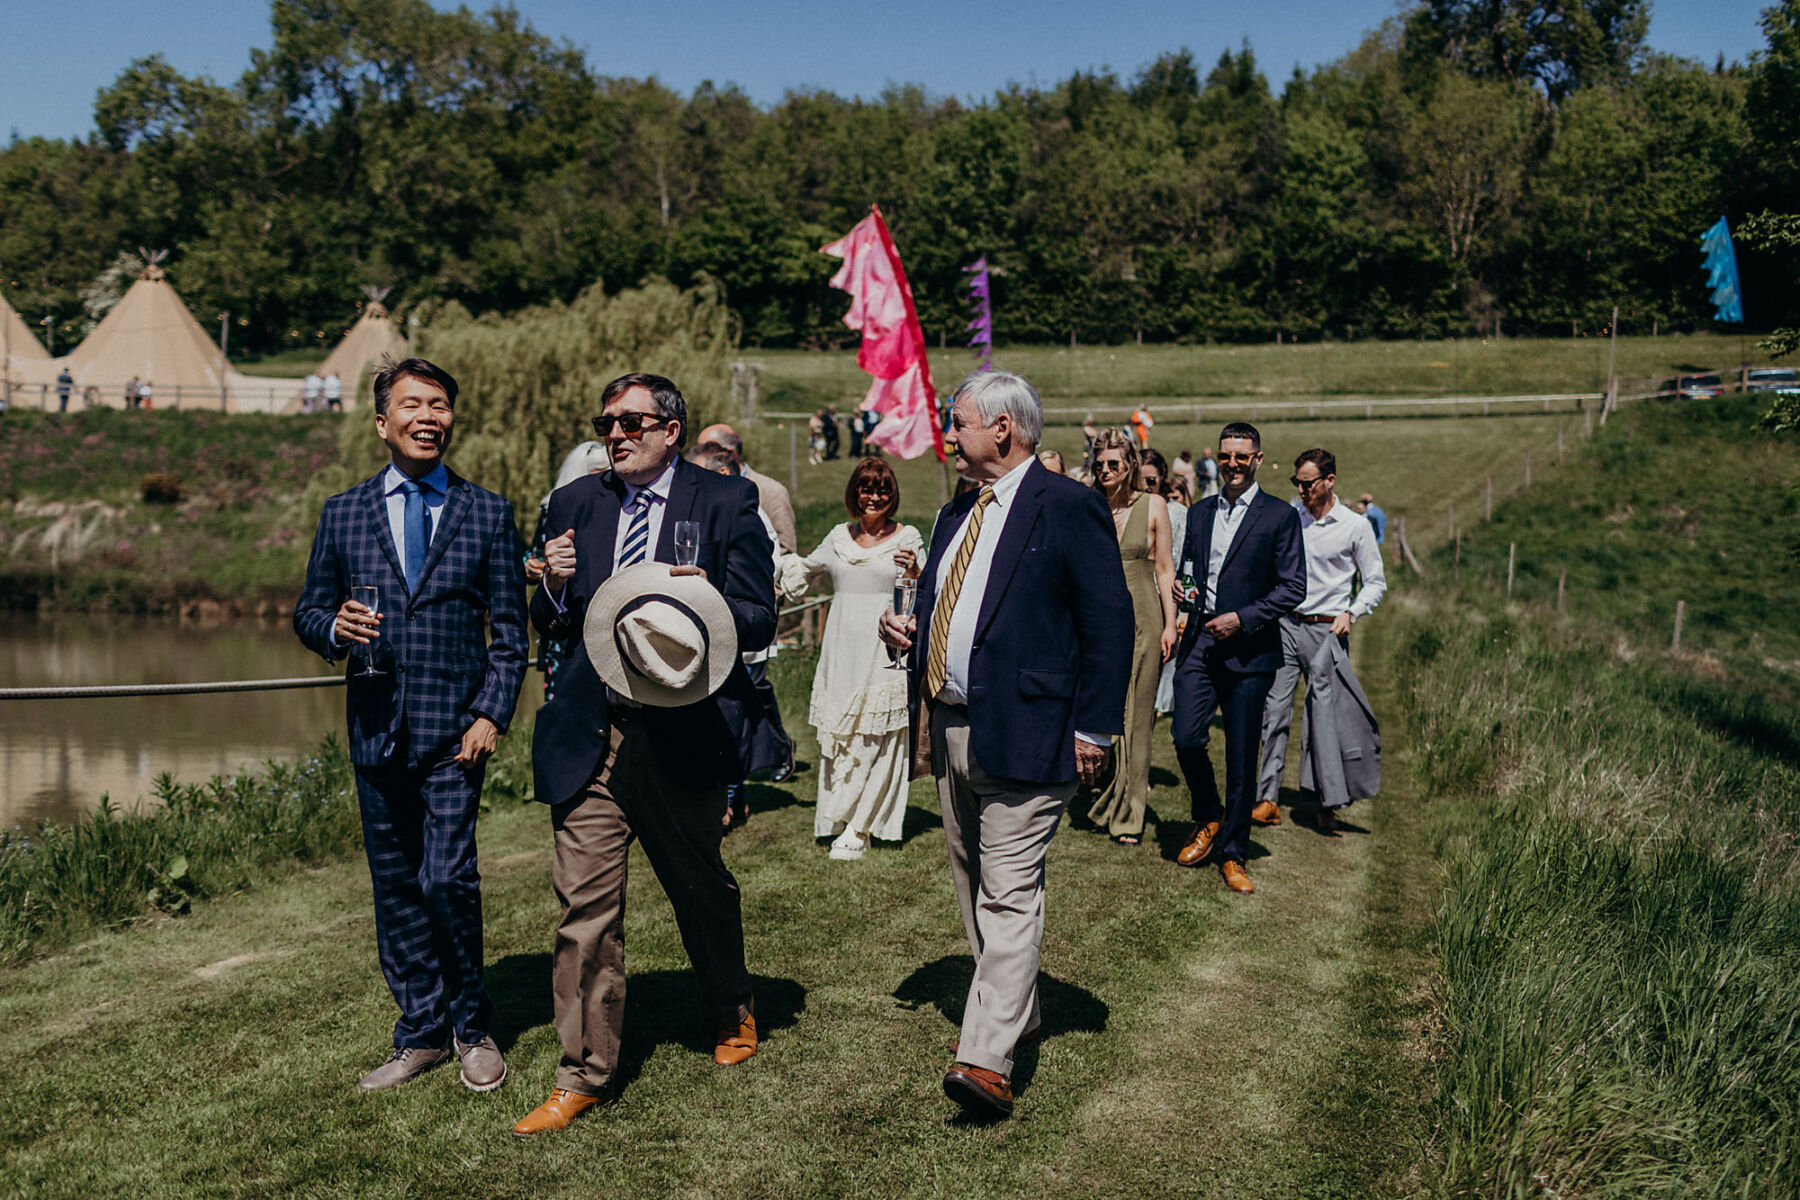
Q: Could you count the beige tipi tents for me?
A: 3